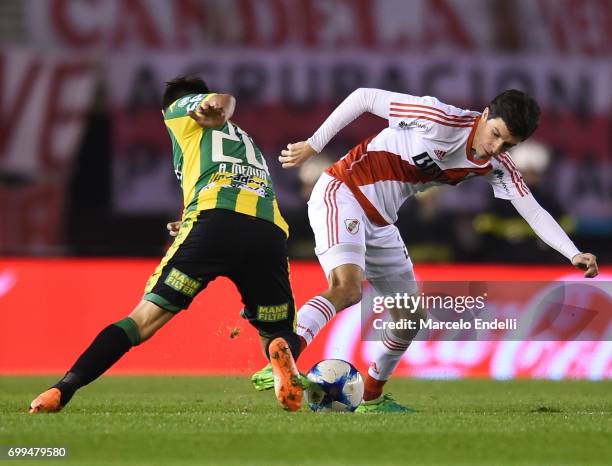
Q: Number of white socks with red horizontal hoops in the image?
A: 2